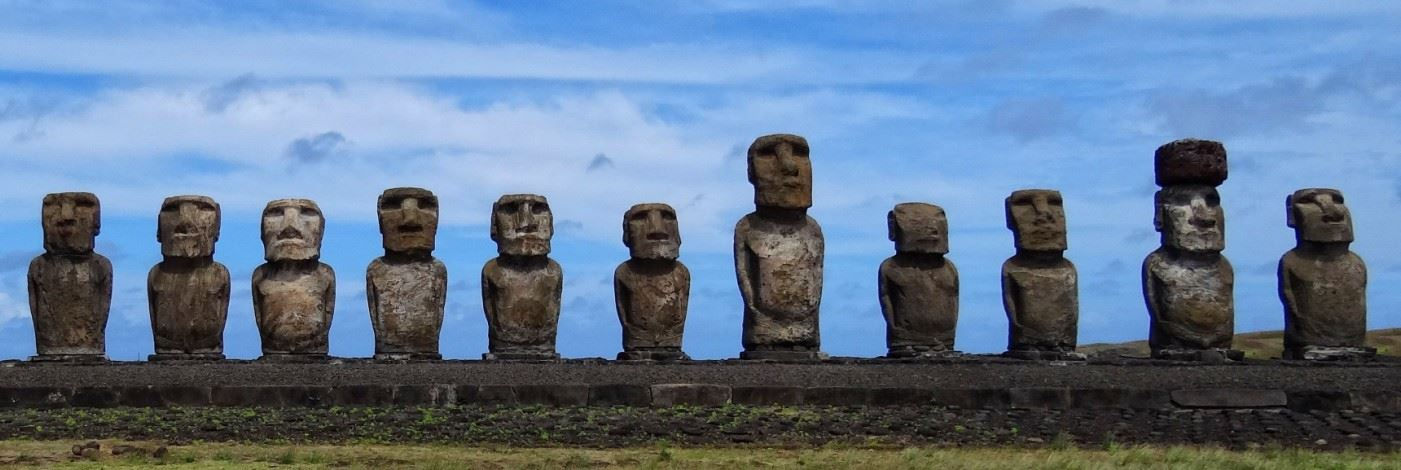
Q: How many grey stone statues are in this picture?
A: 11